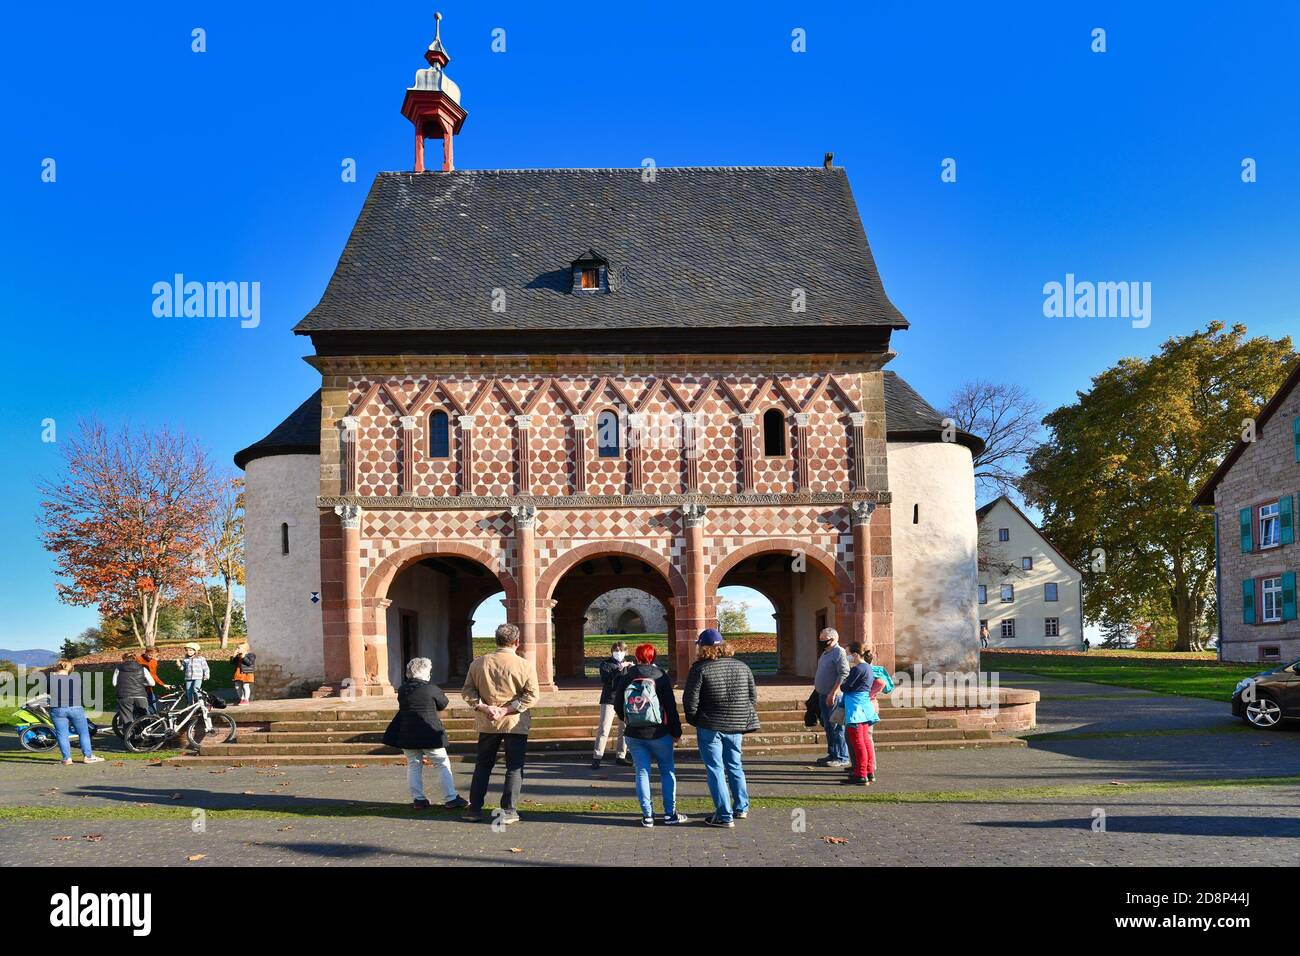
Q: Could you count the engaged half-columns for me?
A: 4